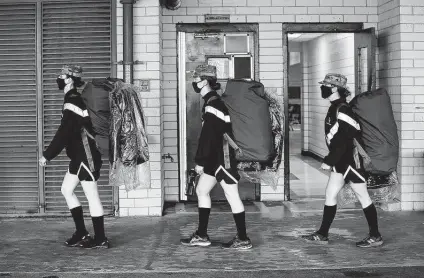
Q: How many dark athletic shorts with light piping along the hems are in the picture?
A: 3